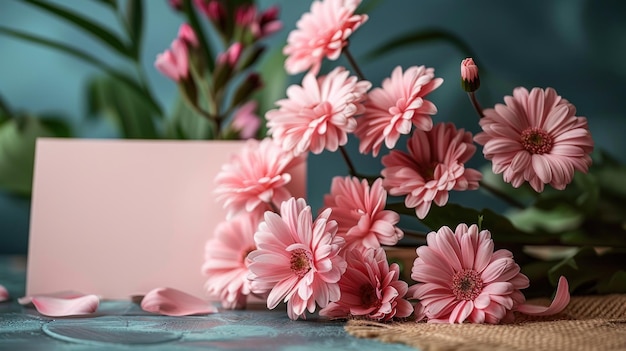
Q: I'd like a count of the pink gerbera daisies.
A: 11